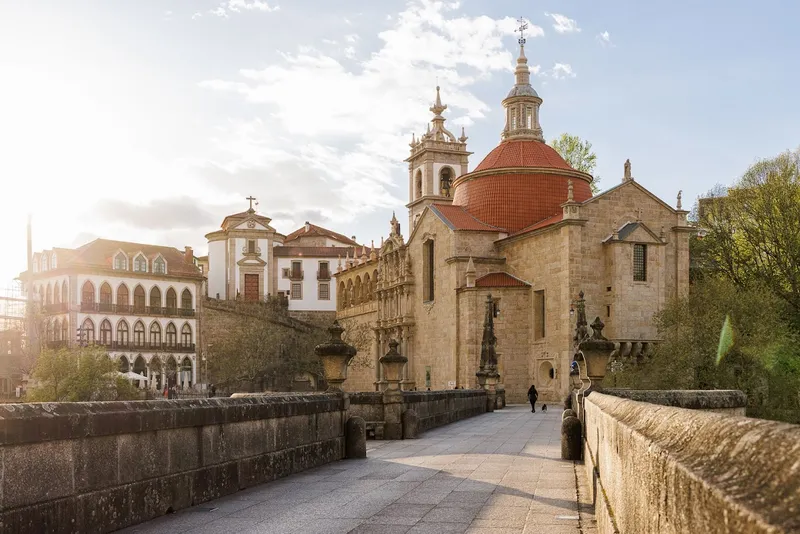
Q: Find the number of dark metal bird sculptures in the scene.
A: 0